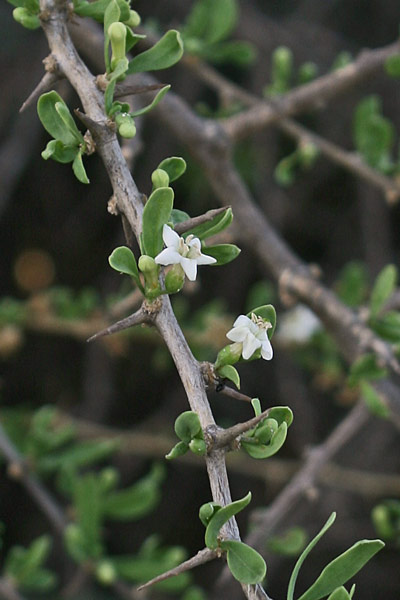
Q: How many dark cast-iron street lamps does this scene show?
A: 0